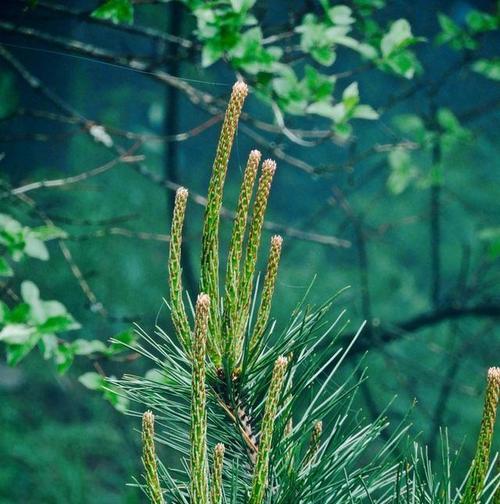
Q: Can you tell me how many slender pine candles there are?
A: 11